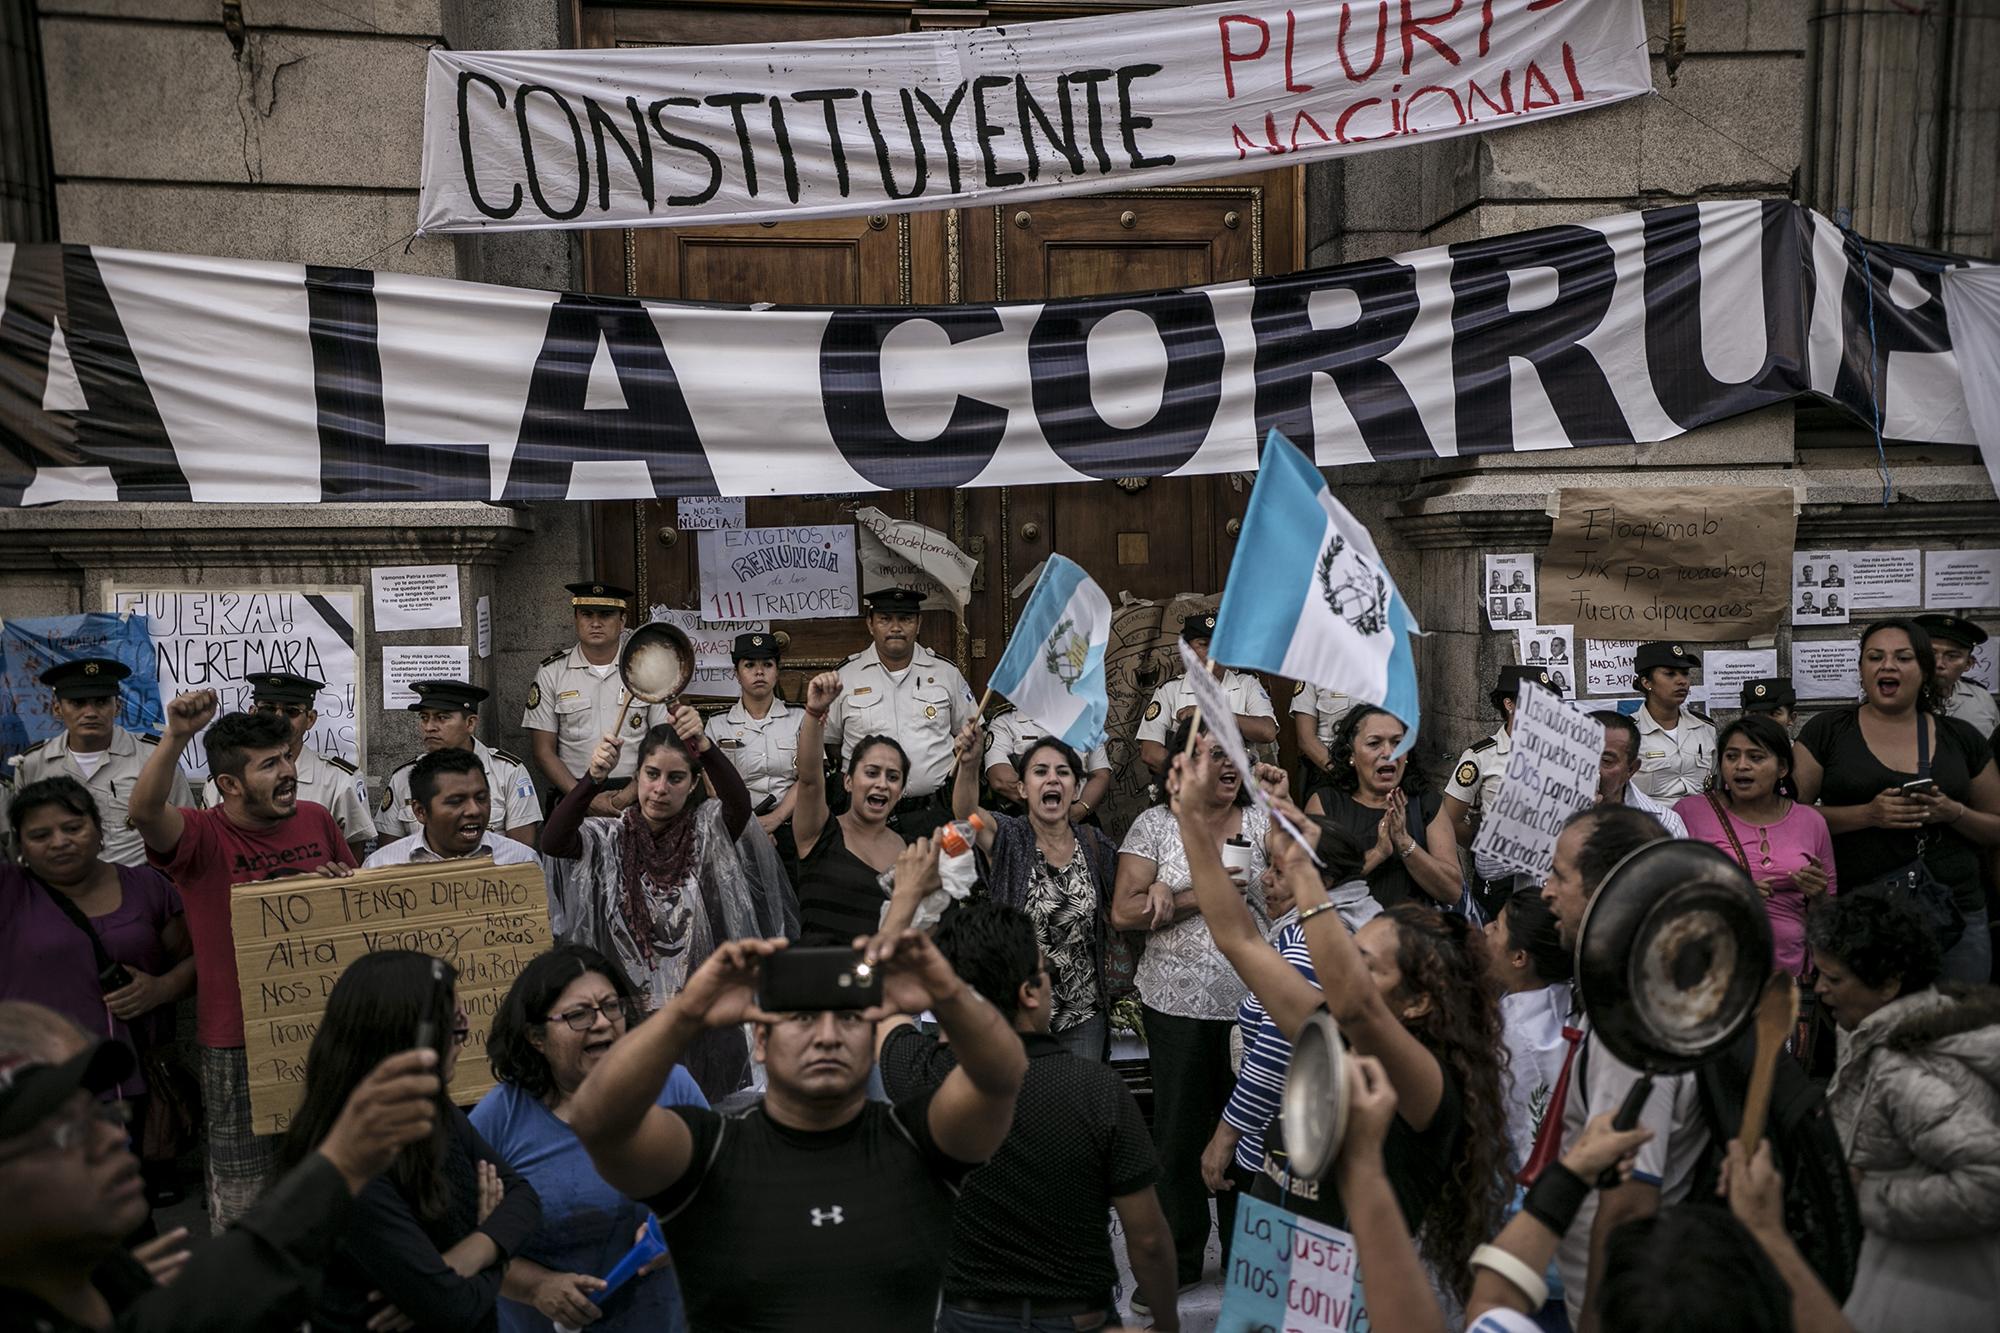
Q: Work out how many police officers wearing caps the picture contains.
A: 11